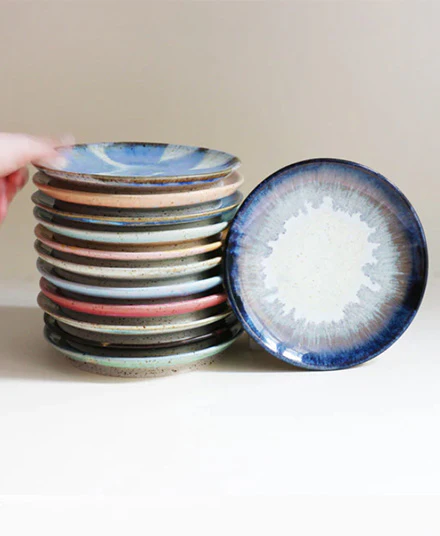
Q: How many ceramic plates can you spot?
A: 12